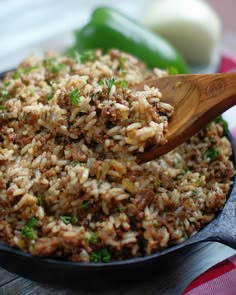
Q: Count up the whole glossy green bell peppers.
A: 1